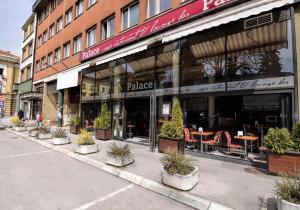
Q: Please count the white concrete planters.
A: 8